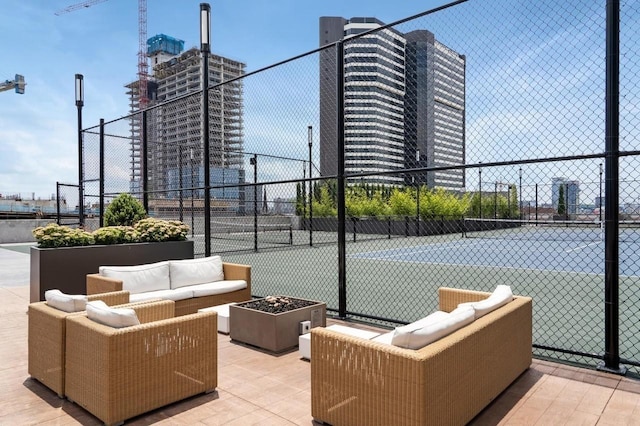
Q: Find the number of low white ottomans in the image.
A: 2